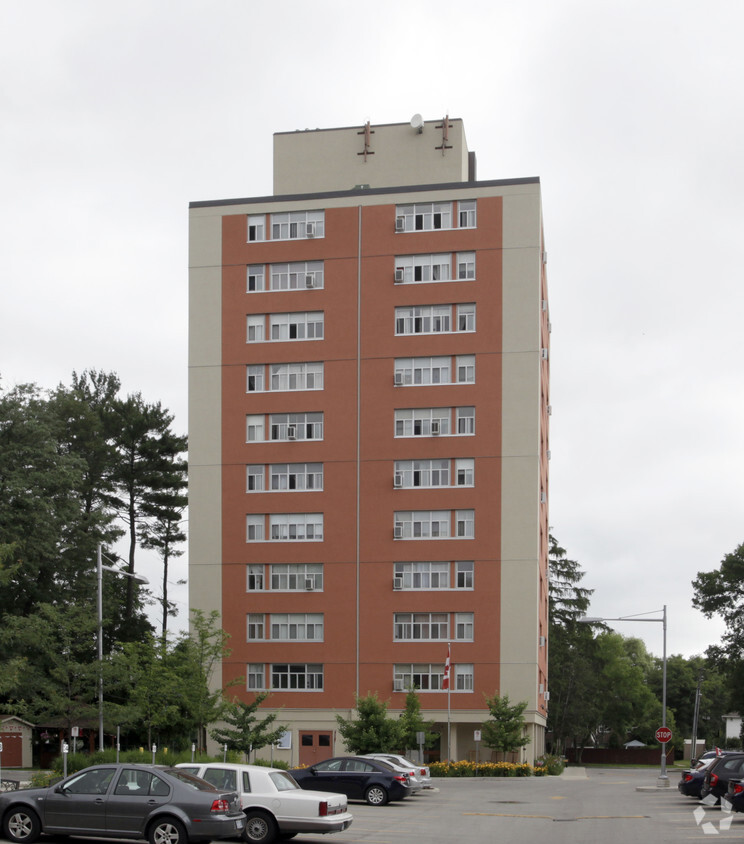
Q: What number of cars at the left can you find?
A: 5